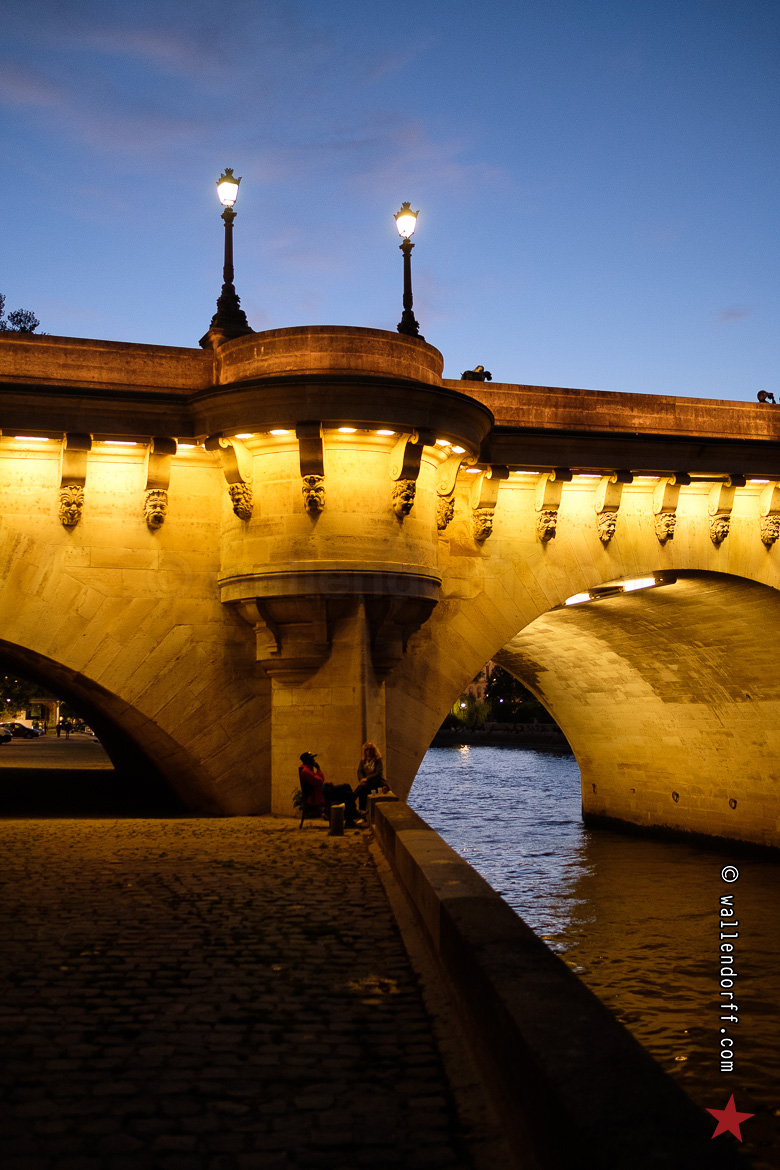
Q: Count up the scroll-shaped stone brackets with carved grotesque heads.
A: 12